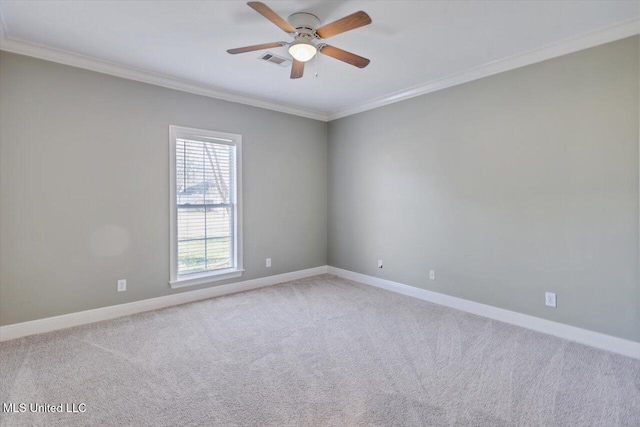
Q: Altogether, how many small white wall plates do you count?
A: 5